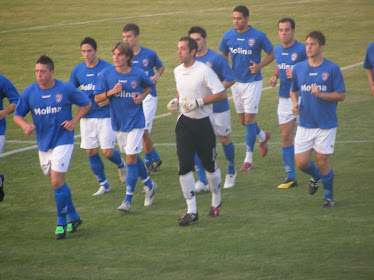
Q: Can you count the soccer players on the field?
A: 11